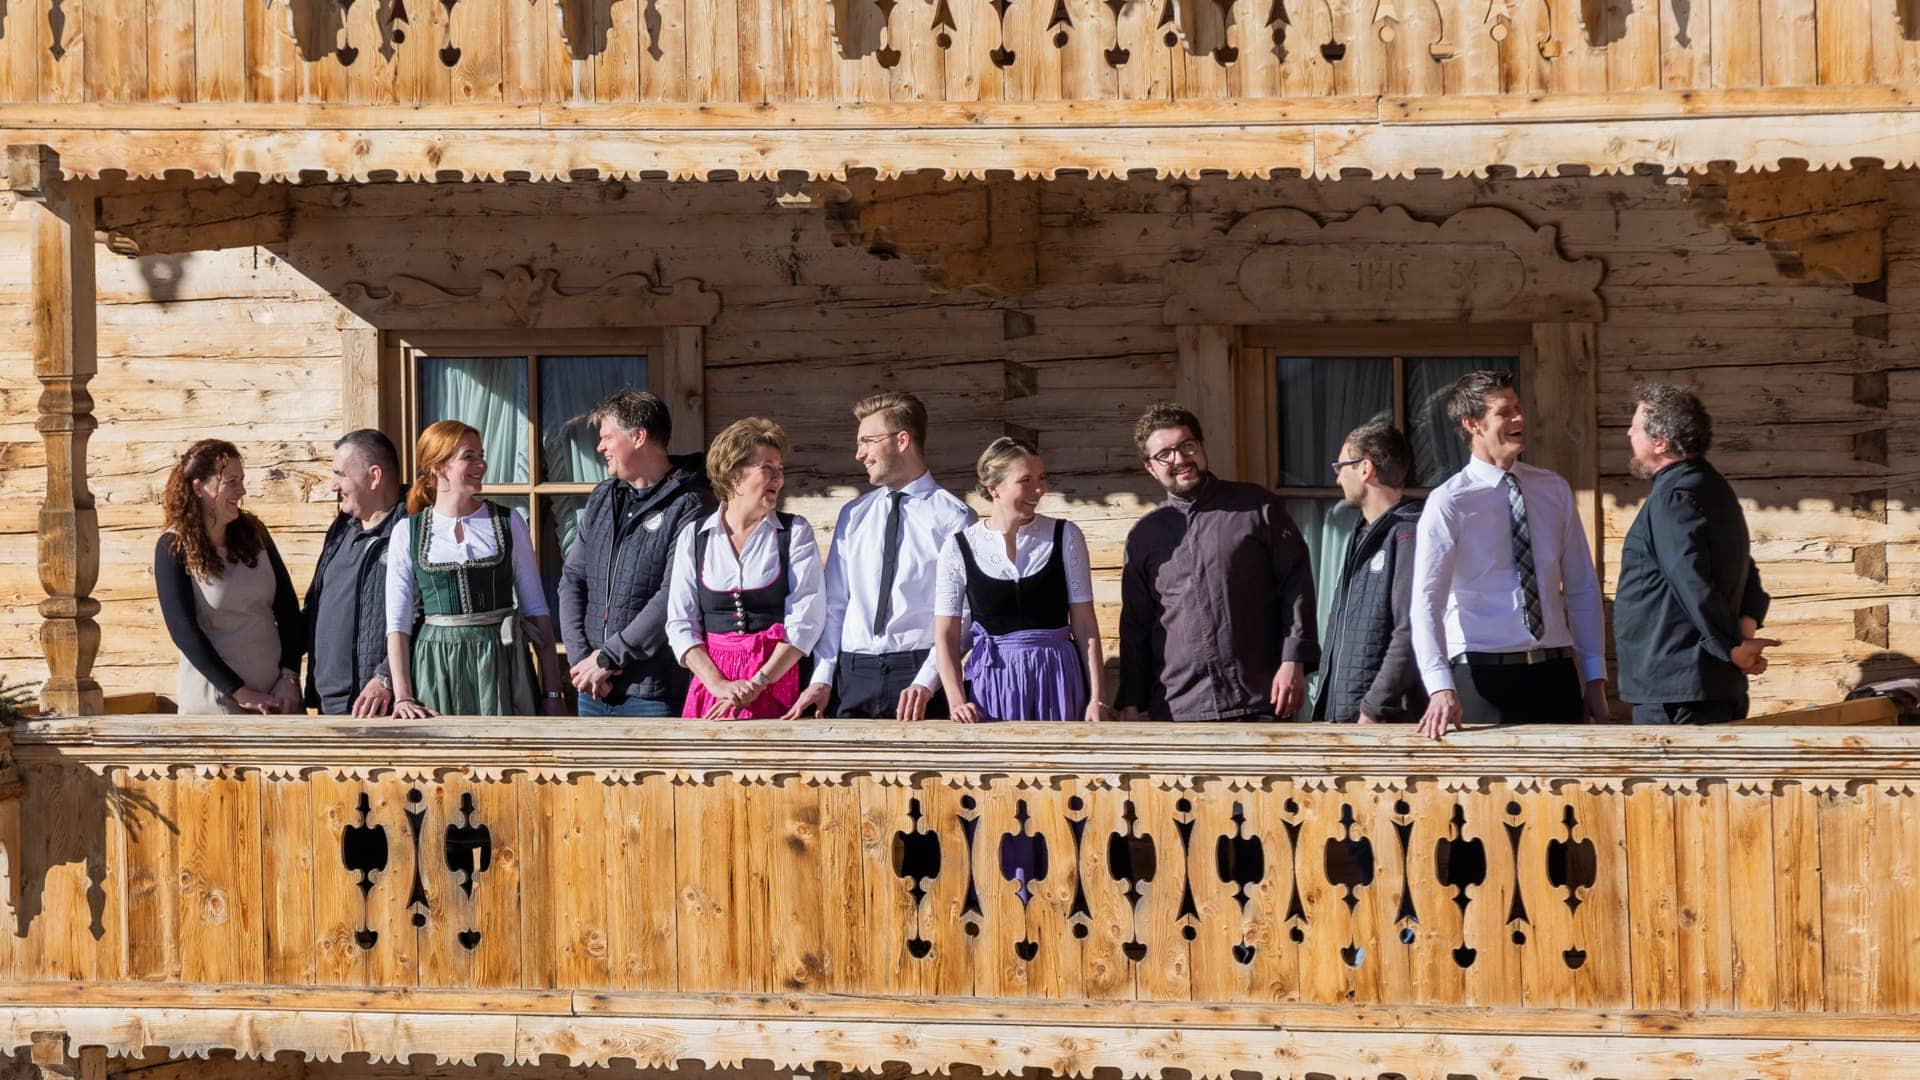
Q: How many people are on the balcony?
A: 11